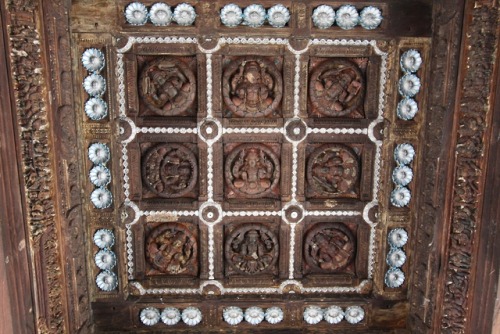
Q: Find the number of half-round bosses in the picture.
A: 8